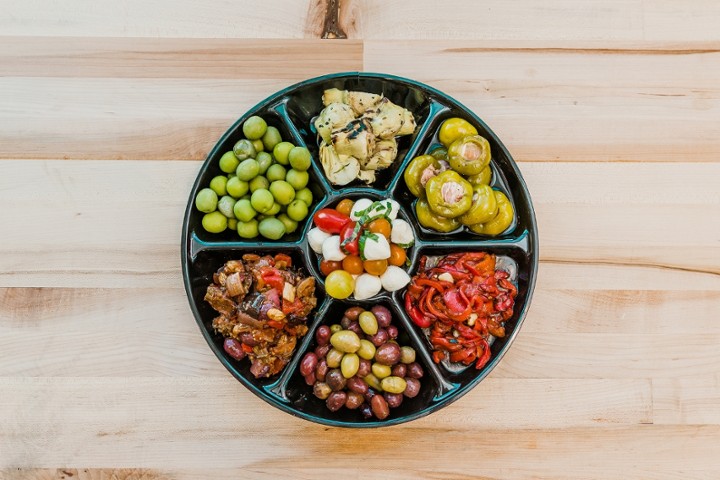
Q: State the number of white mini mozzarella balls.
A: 8